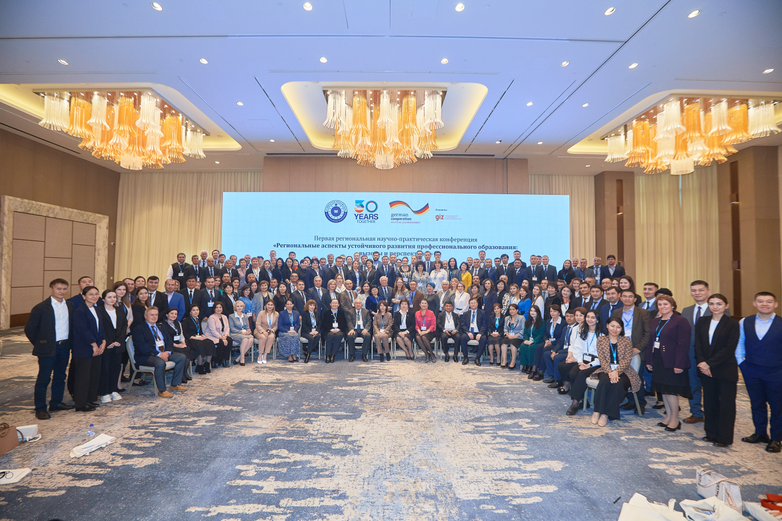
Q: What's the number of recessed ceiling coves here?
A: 3